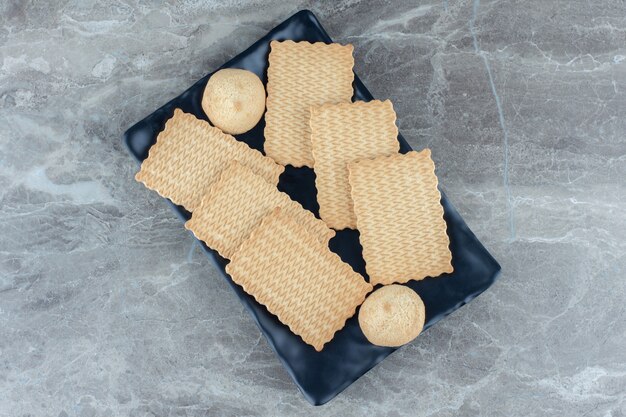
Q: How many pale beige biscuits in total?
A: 8